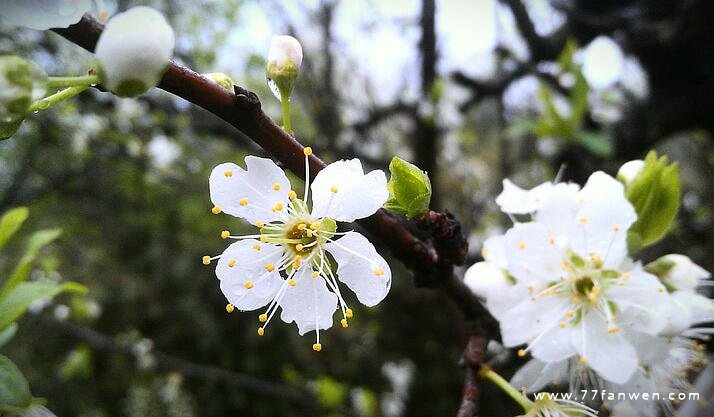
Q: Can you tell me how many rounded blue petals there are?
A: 0